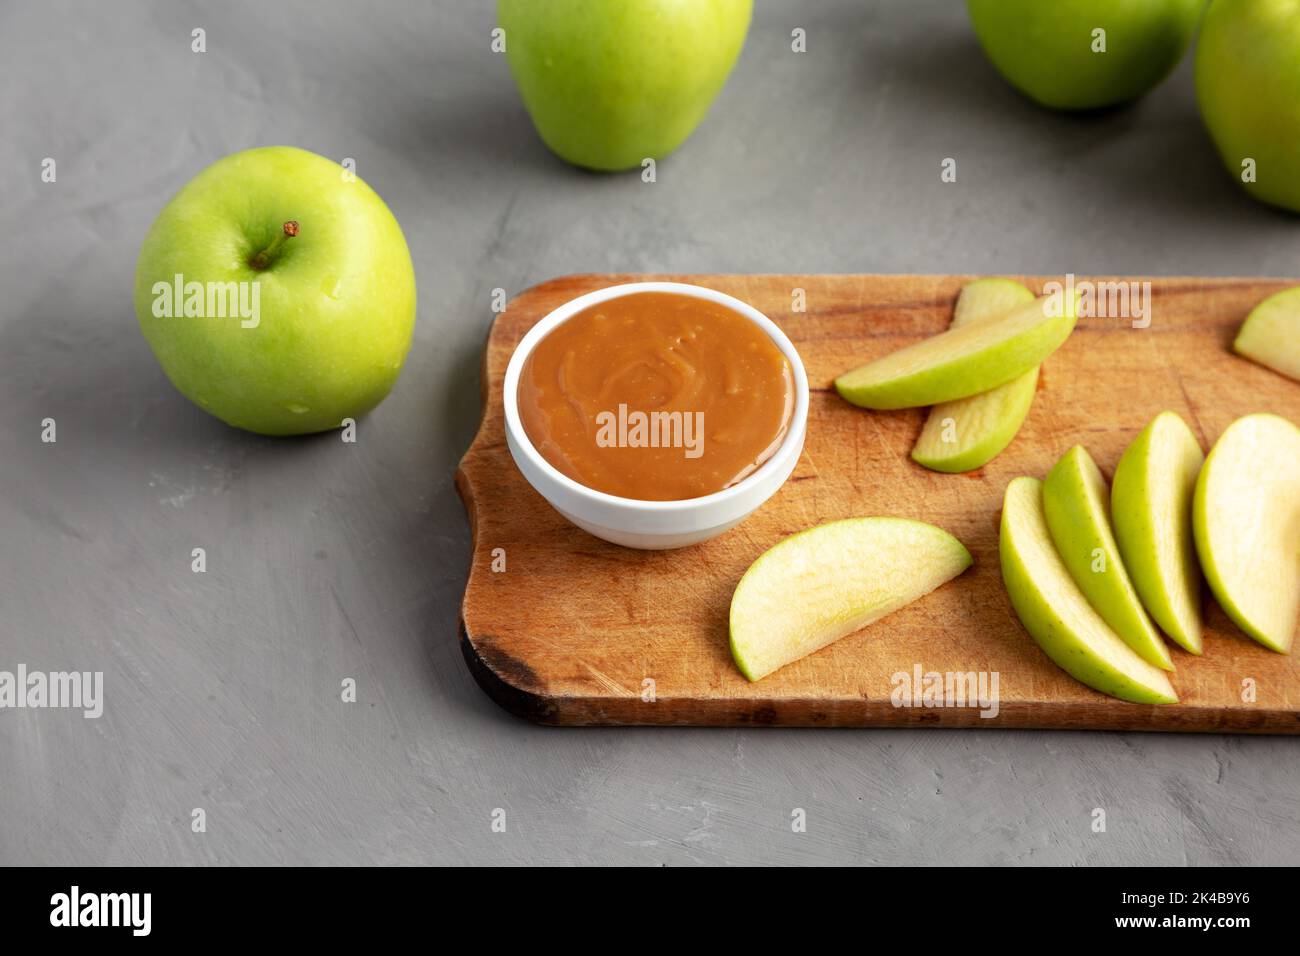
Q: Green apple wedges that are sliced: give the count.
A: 8